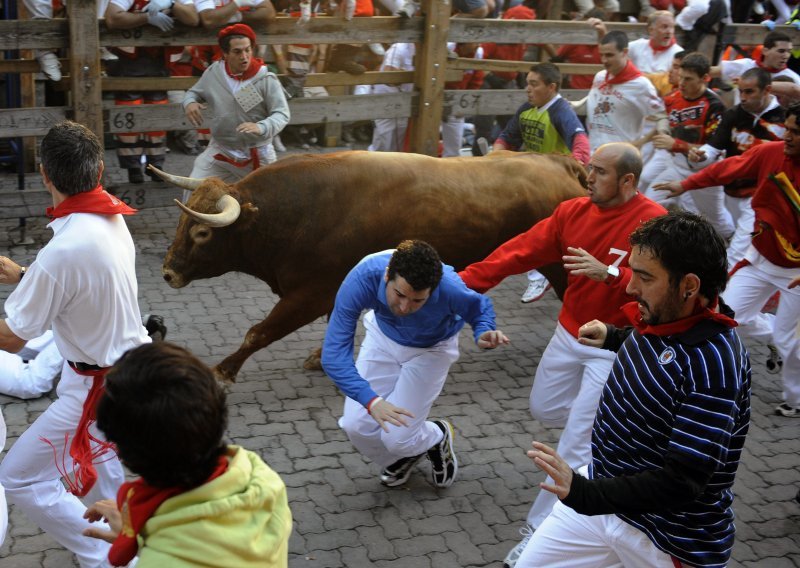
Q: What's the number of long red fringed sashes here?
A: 1